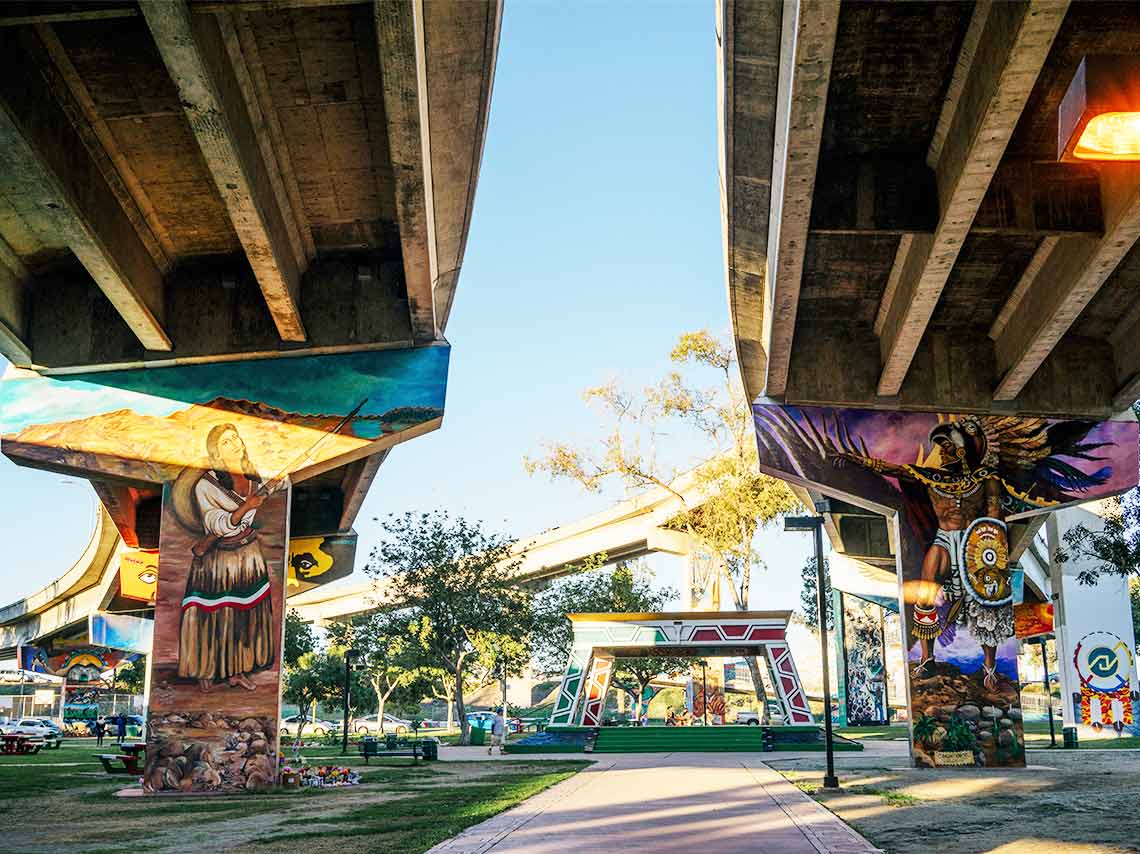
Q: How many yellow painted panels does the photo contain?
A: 2